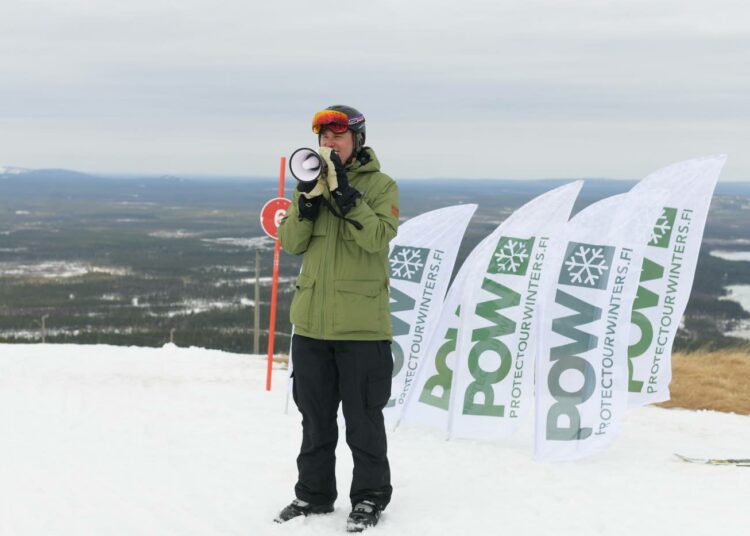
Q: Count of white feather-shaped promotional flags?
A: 5